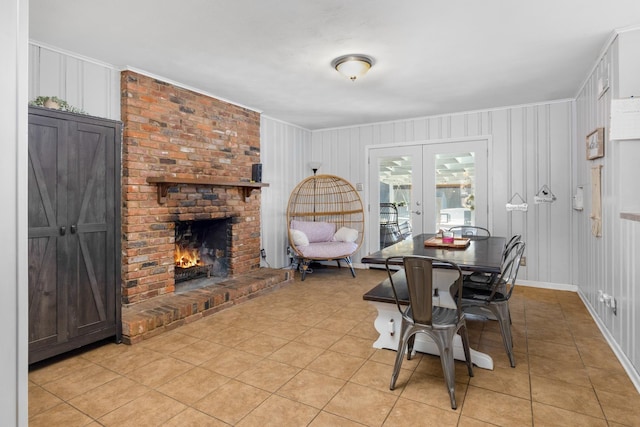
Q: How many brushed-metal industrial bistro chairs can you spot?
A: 4